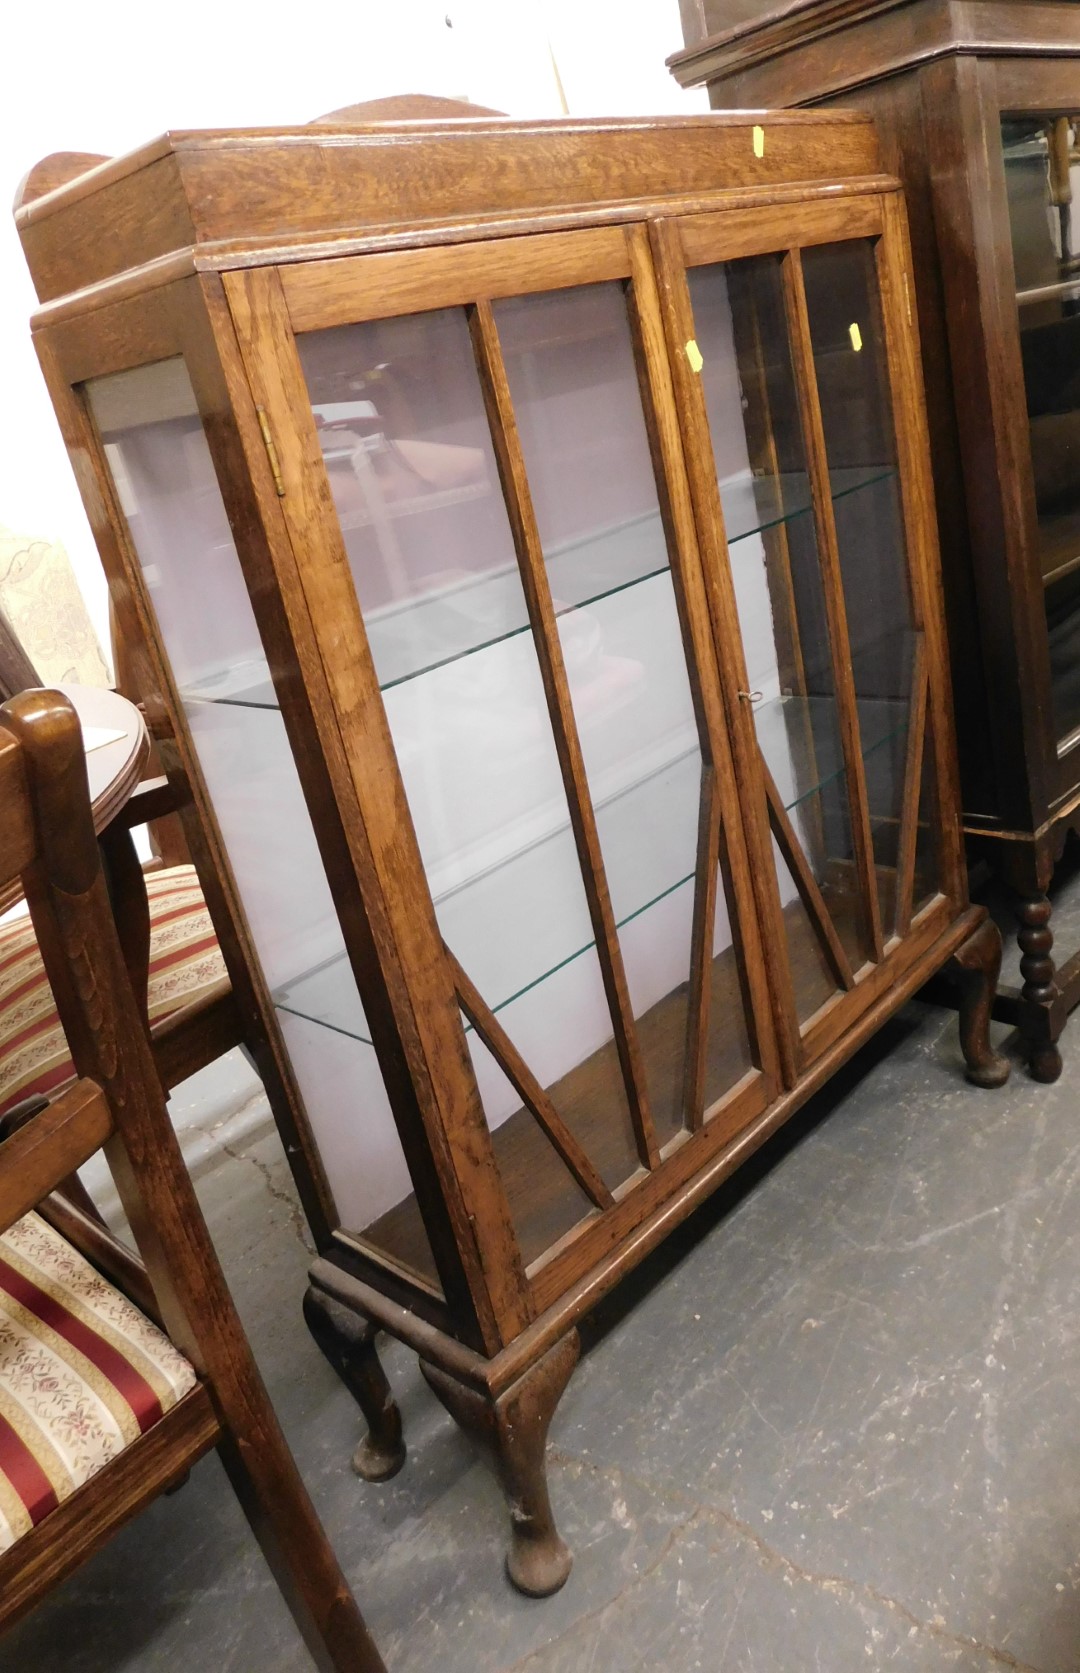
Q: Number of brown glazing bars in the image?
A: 6